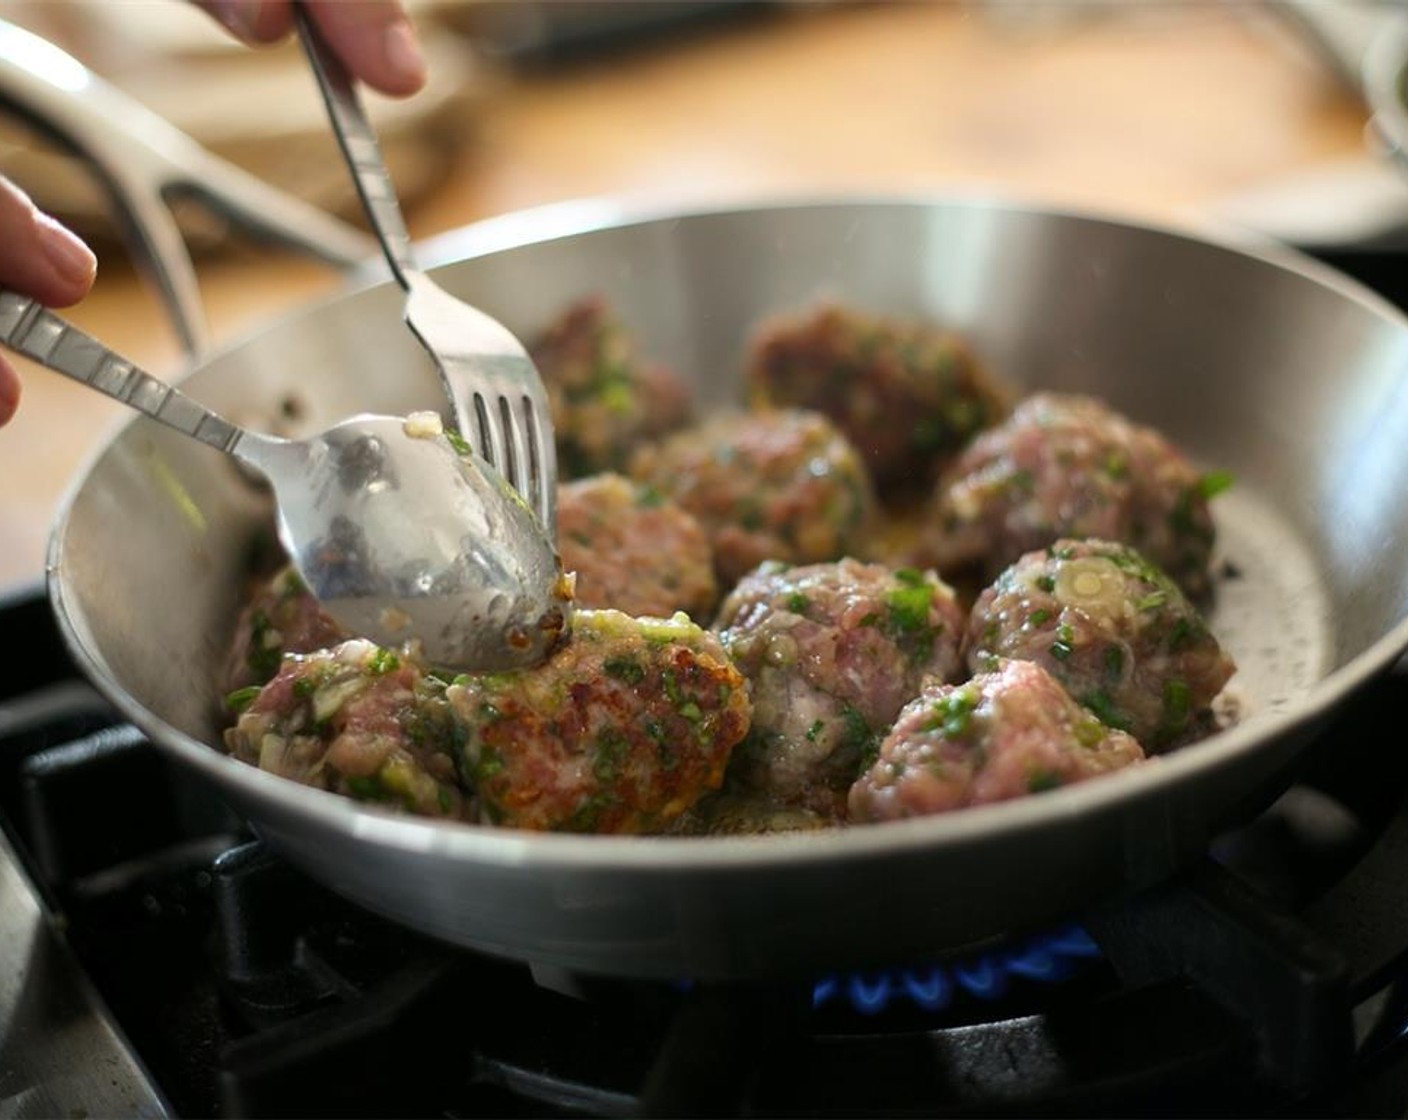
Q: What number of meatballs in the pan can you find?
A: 11